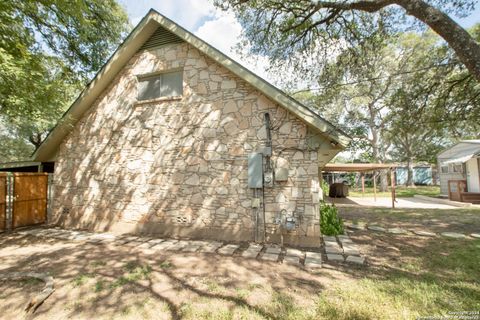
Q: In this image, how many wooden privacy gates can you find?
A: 1